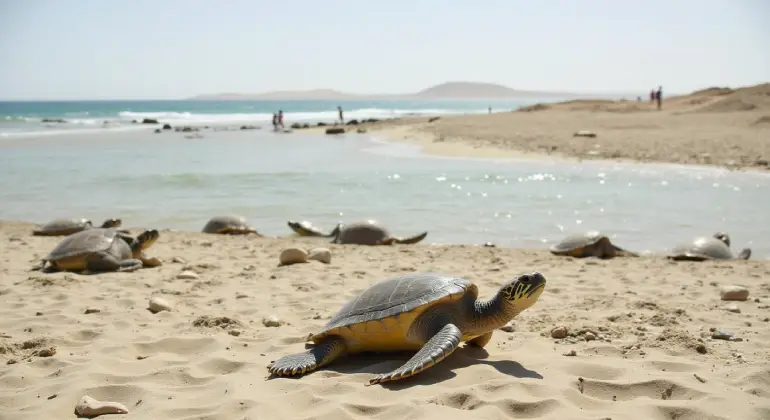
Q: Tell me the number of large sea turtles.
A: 7